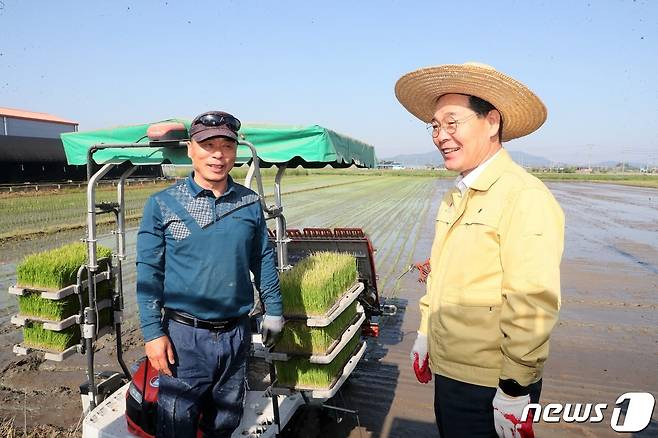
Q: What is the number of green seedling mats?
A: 6